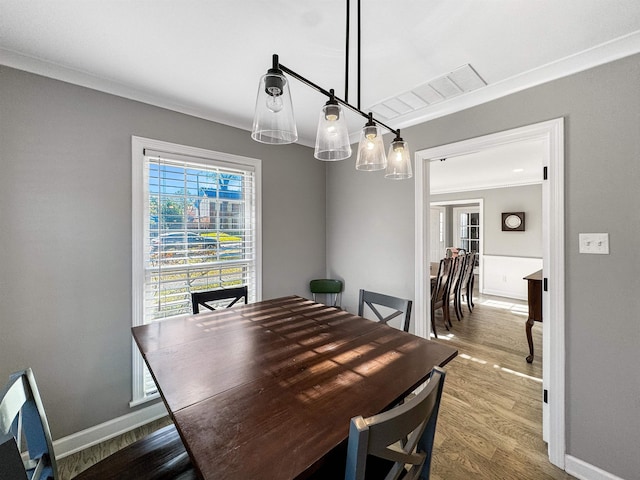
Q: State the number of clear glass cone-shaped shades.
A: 4